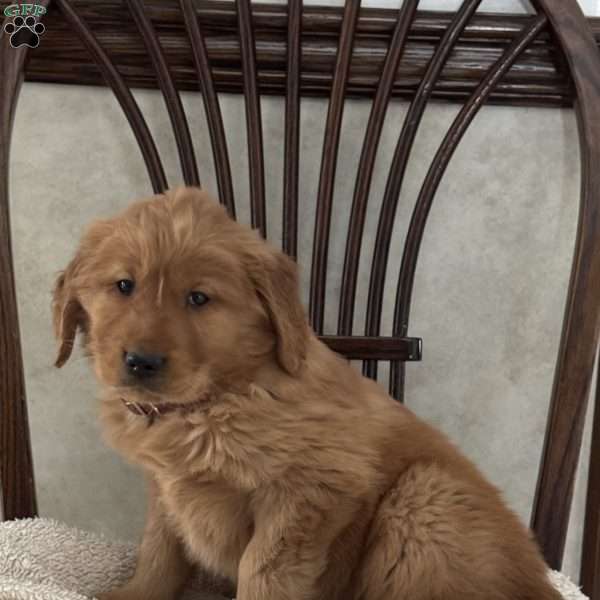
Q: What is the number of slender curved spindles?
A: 9